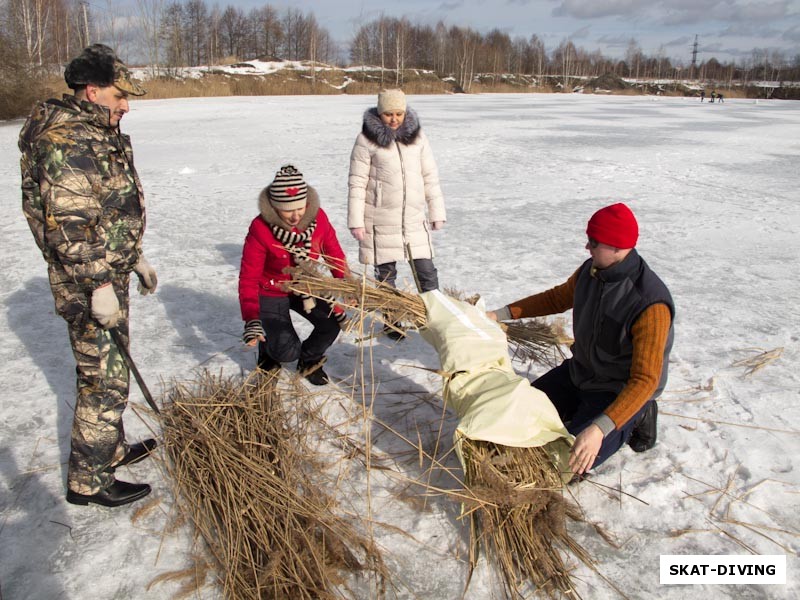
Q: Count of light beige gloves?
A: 2